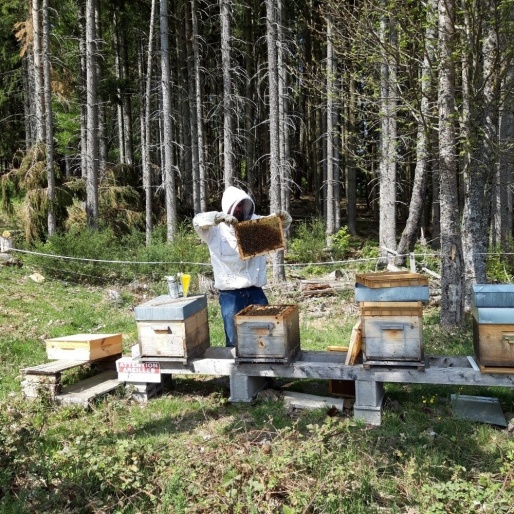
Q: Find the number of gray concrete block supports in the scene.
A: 3